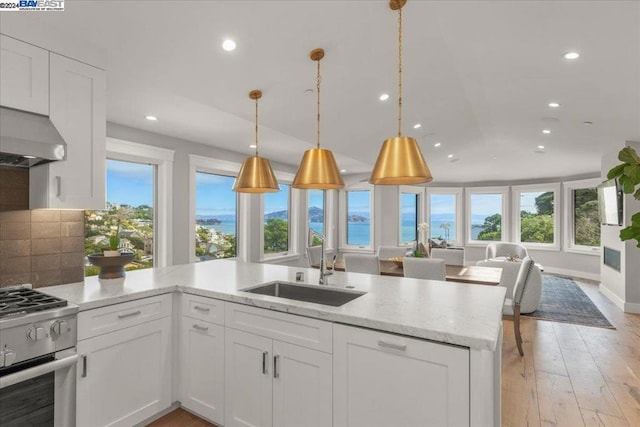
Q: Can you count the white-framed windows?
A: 10